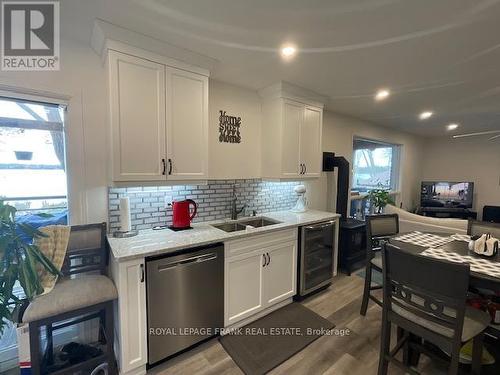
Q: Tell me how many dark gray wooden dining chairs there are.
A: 4